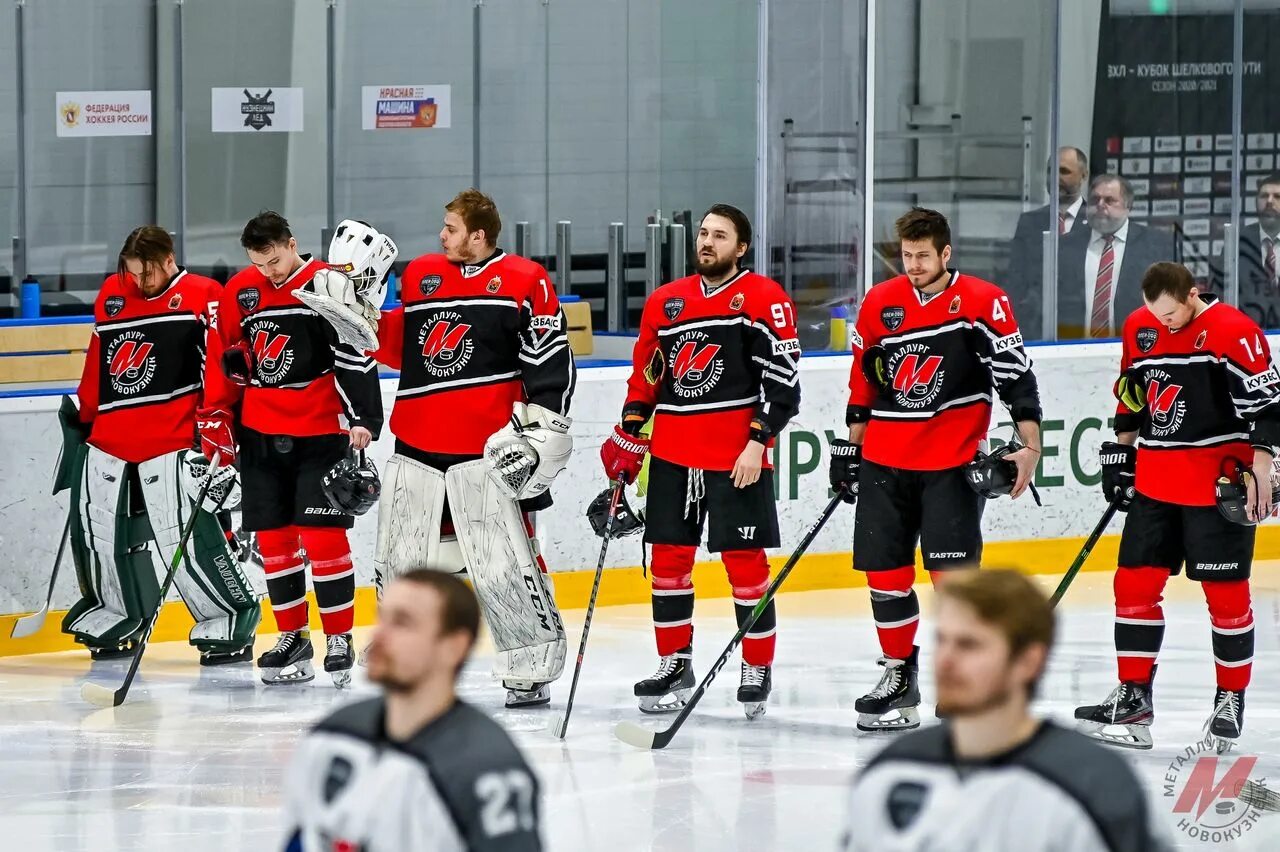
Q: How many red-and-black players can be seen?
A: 6